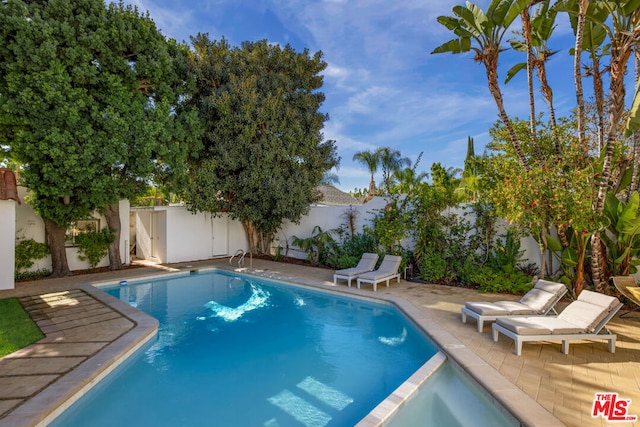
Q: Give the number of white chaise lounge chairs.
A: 4